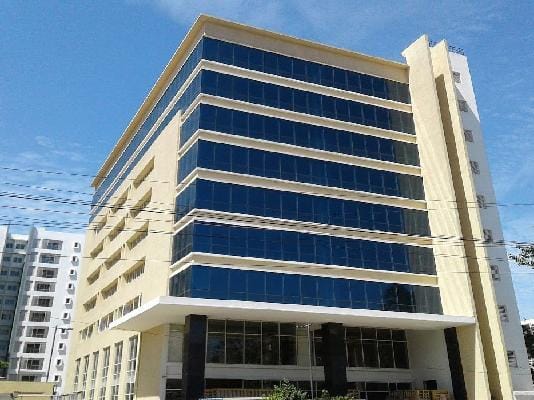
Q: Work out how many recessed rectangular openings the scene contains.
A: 12